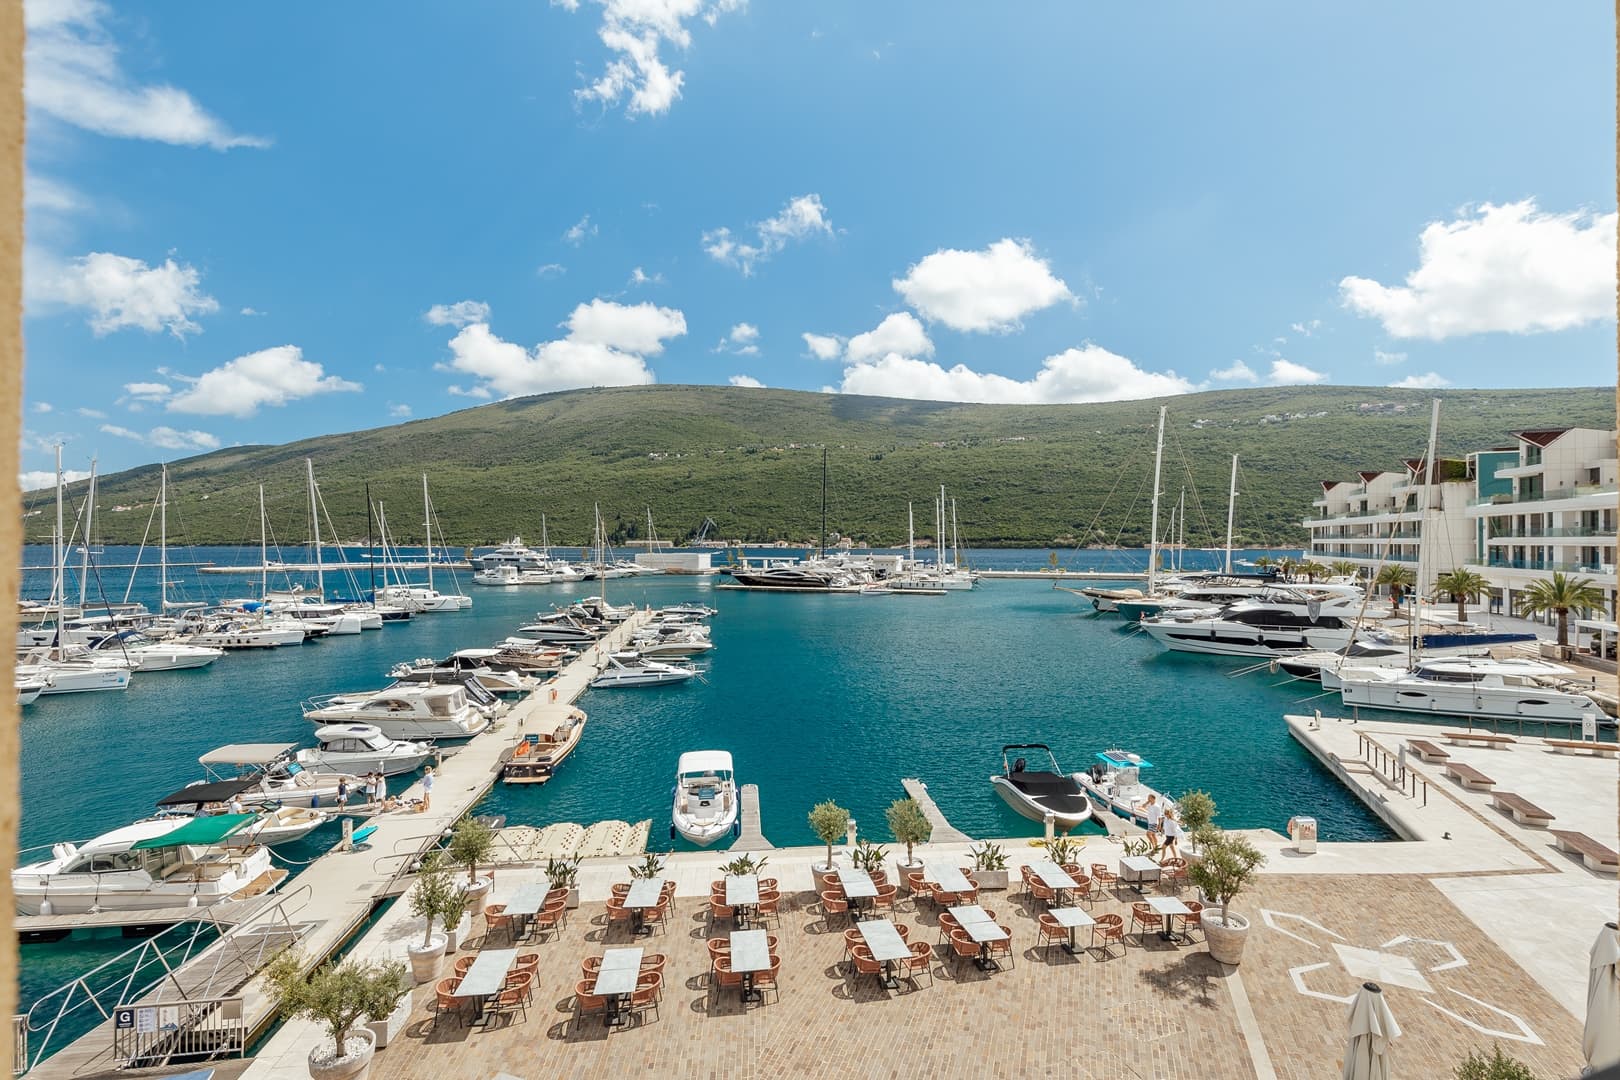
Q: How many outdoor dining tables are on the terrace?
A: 14